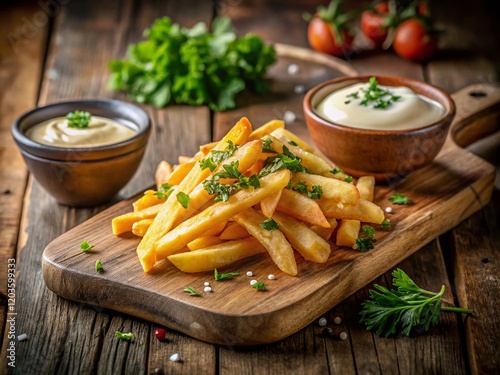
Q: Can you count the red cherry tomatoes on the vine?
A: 3